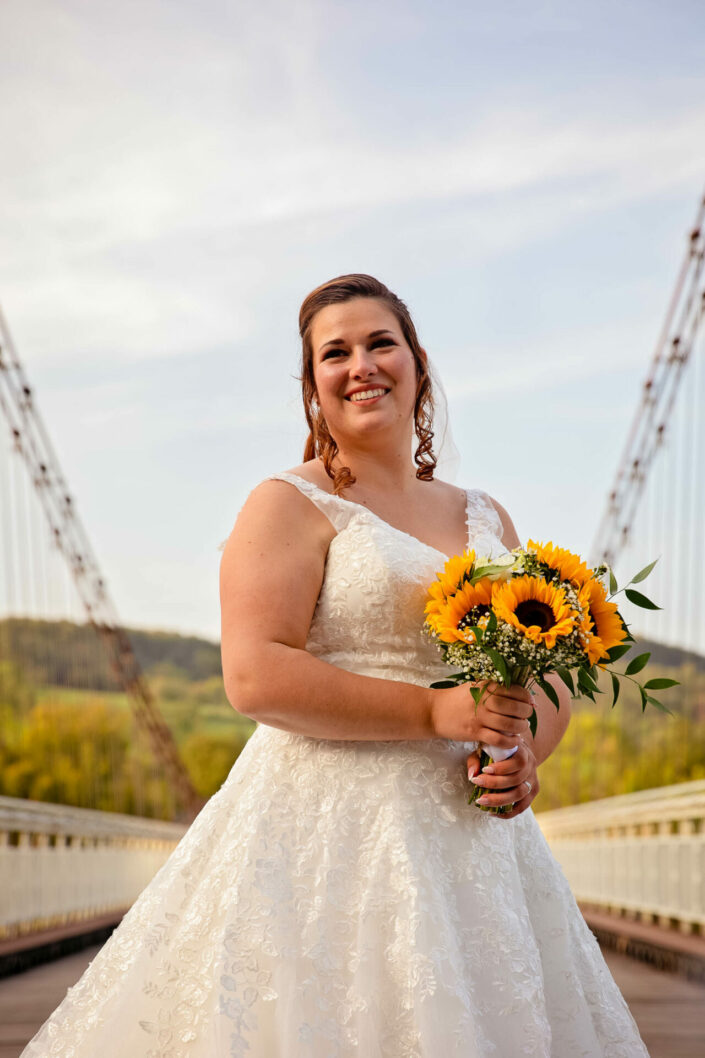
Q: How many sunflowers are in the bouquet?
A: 5